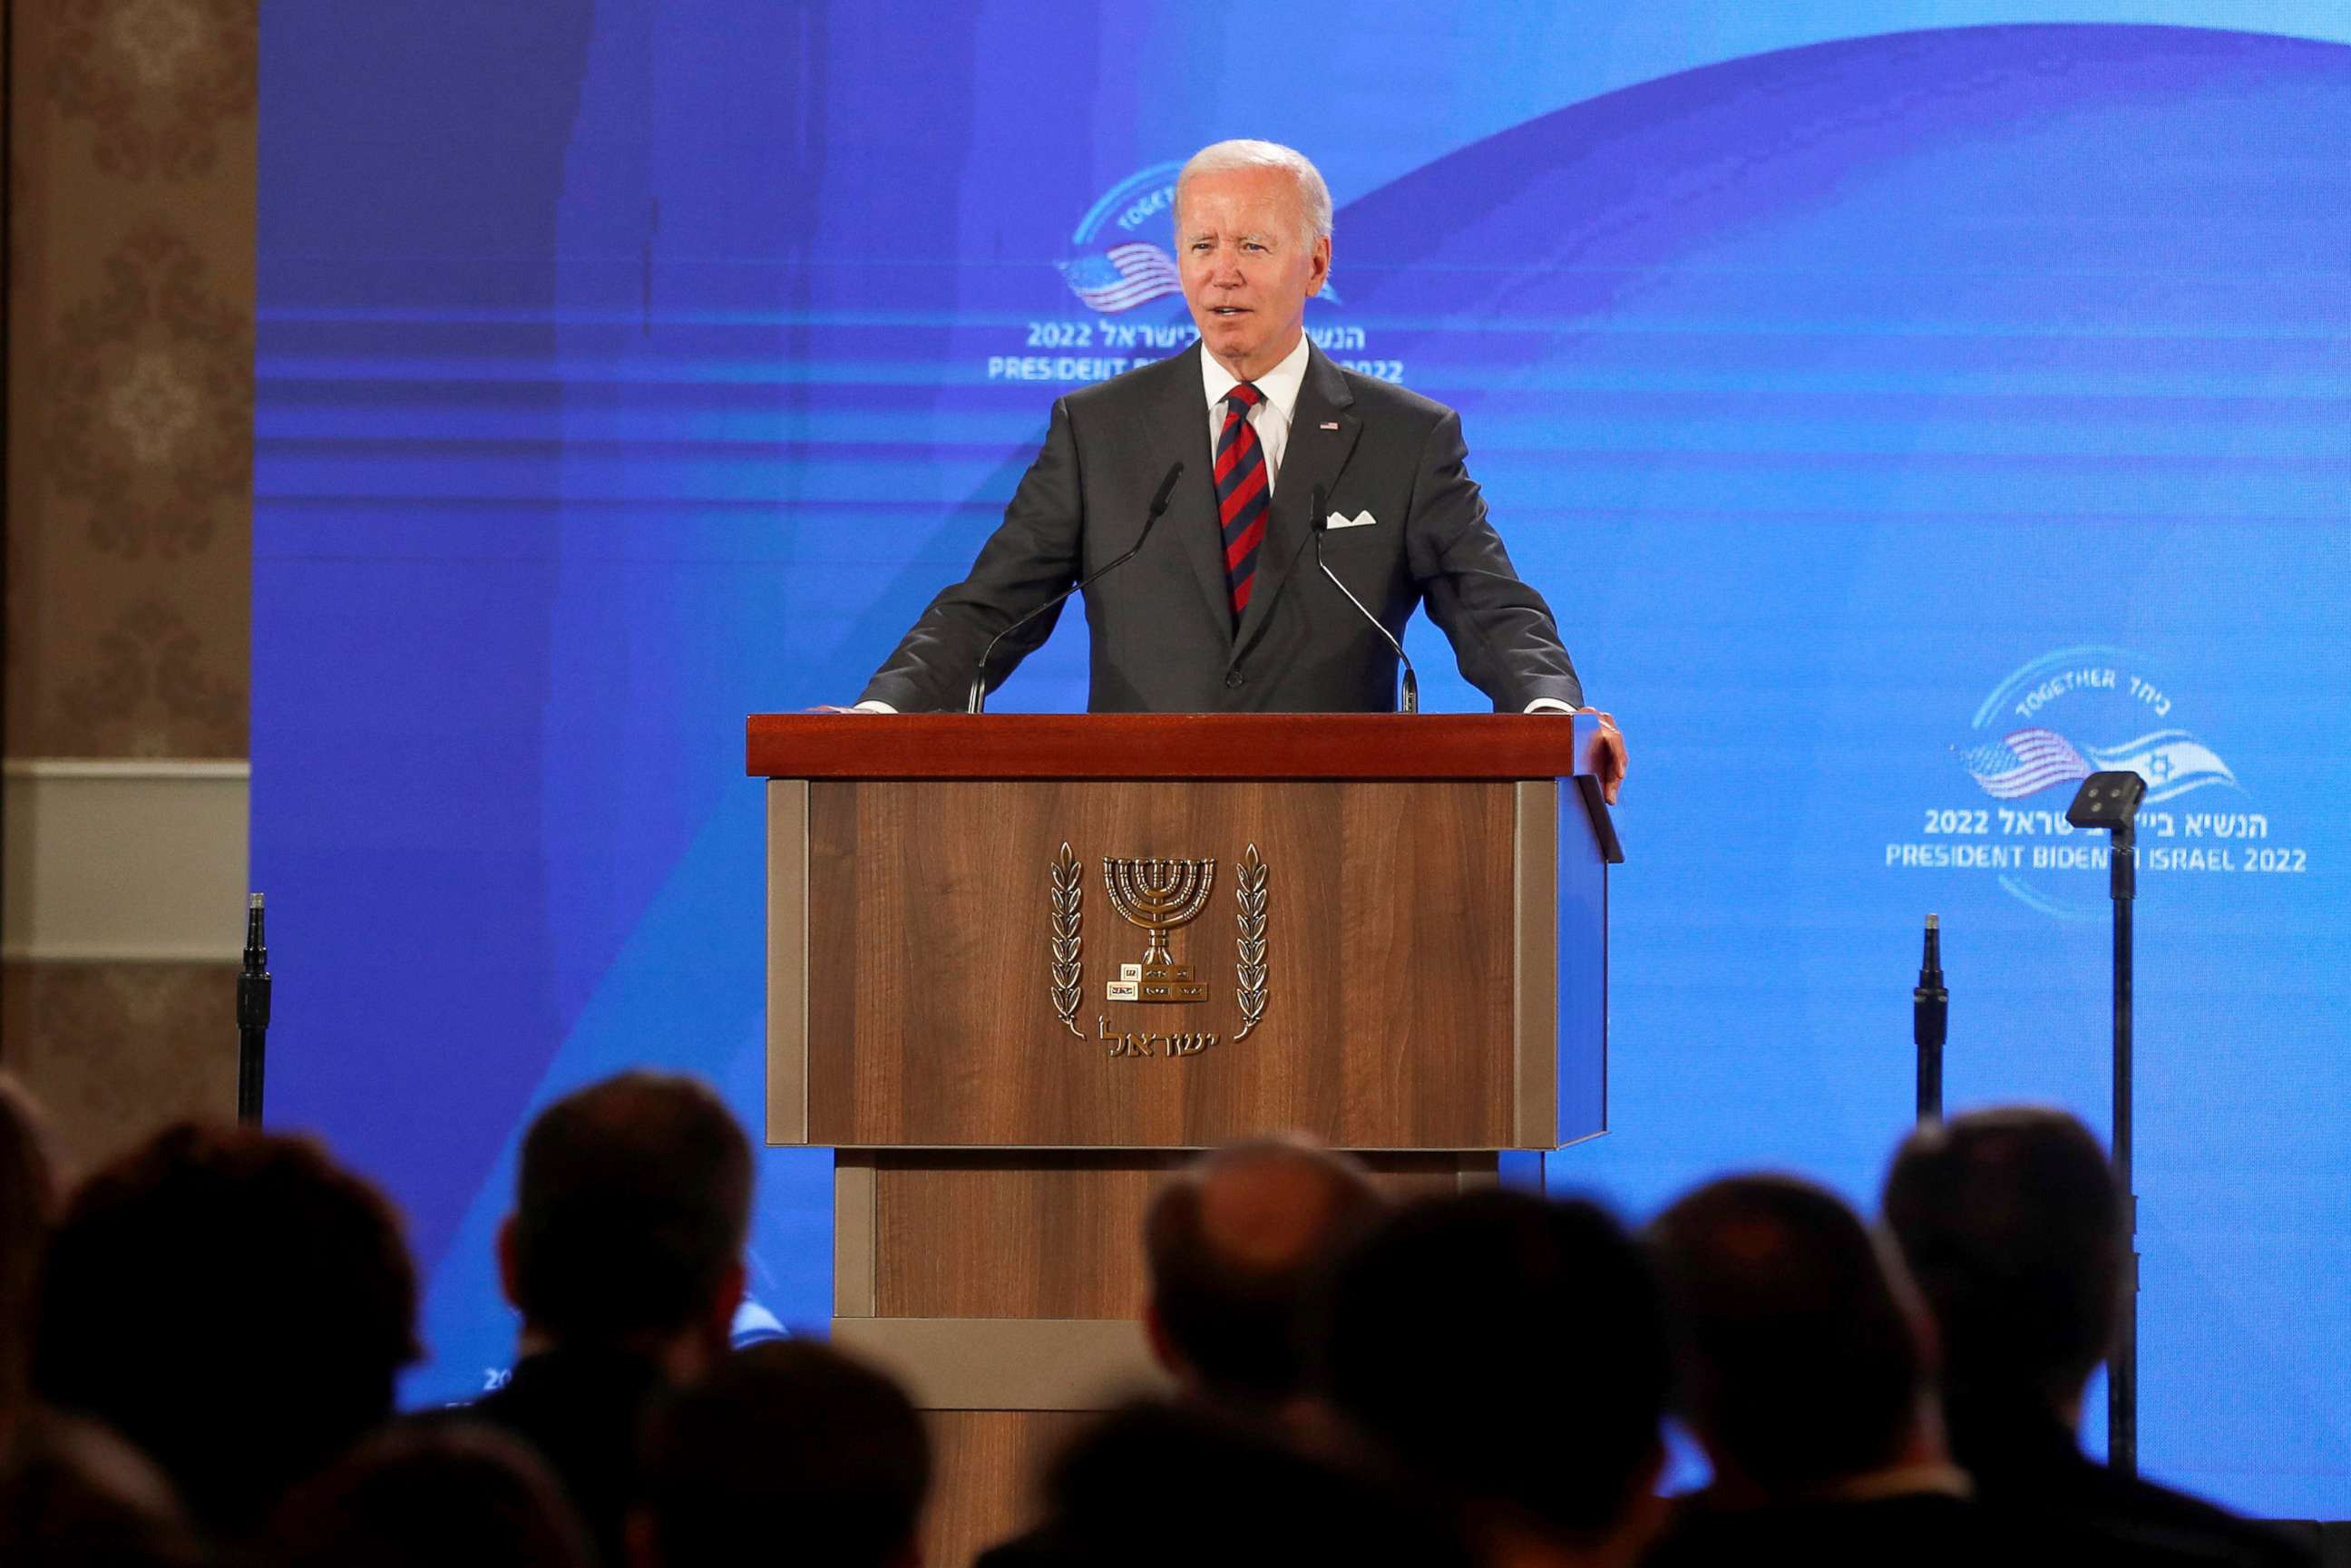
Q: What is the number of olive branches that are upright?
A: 2